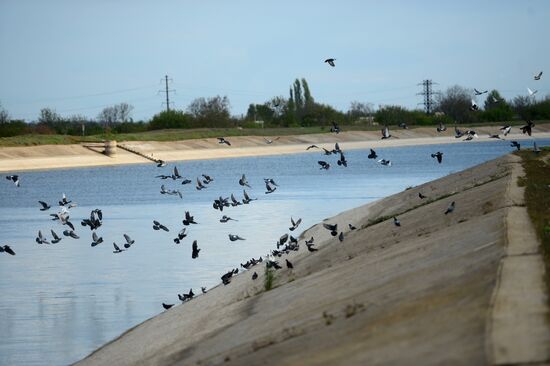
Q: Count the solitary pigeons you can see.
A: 1